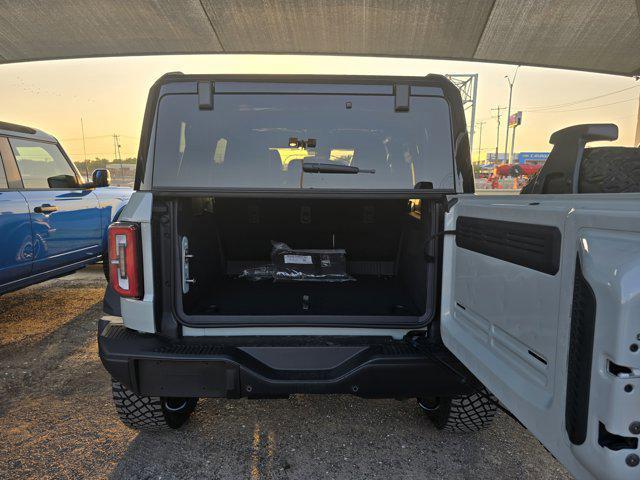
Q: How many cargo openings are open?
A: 1